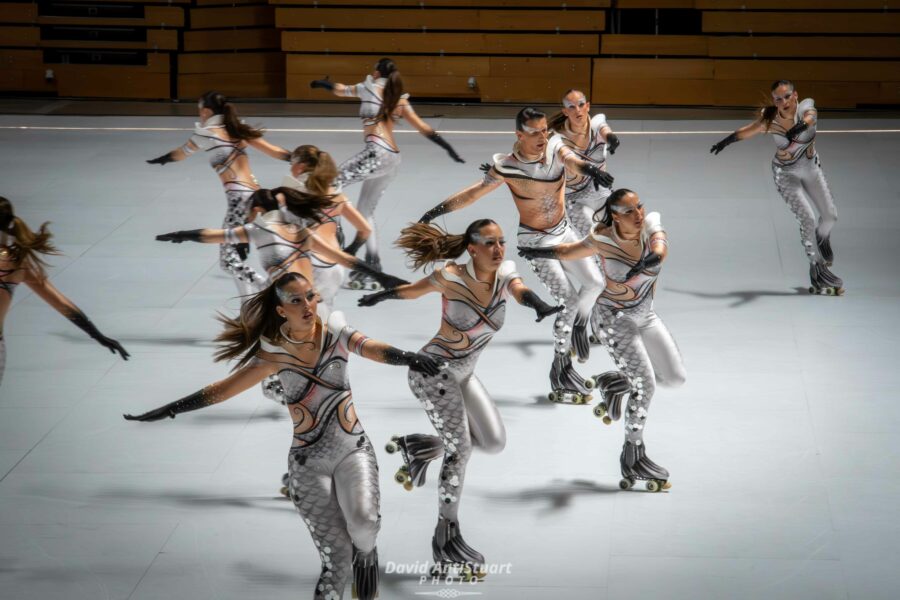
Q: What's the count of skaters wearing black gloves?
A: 11